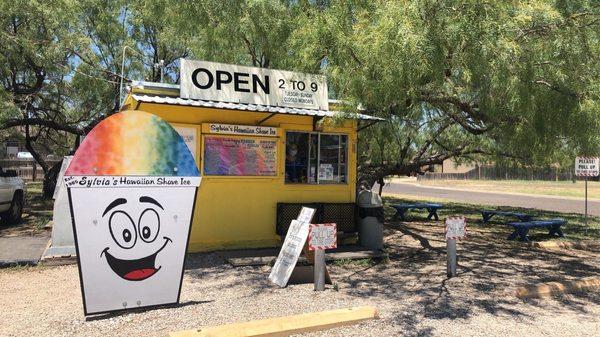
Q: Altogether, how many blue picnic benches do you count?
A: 3